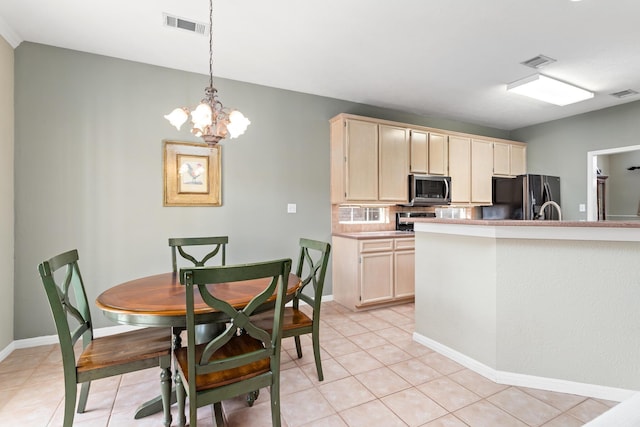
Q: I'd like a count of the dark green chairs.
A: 4